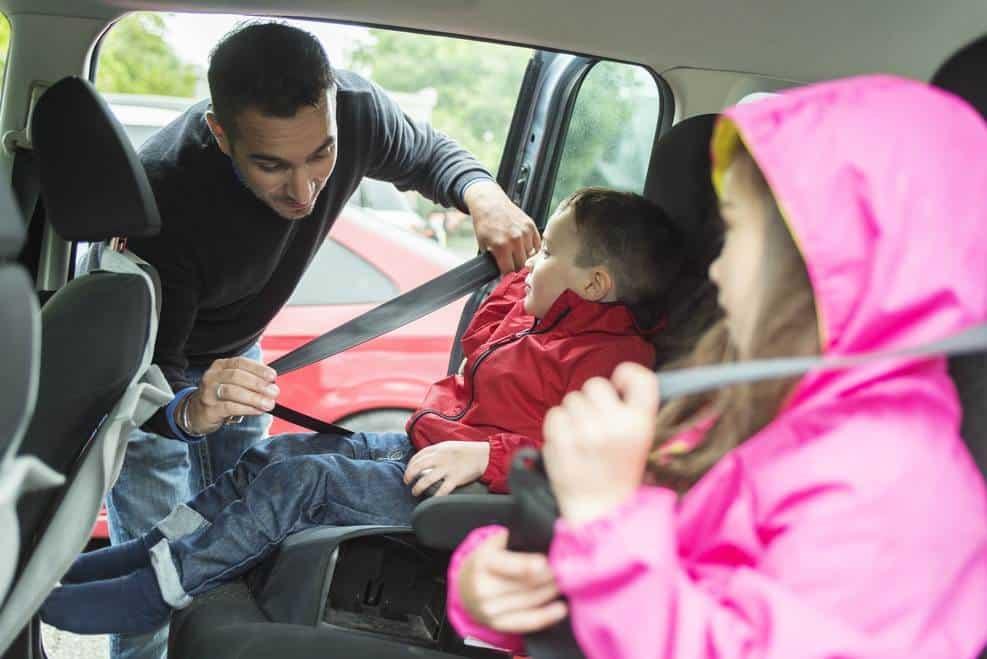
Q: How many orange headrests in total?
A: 0